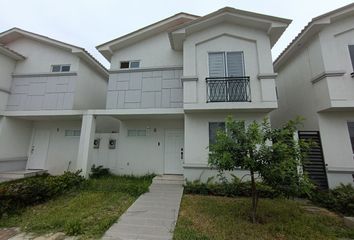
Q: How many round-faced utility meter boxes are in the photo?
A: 2